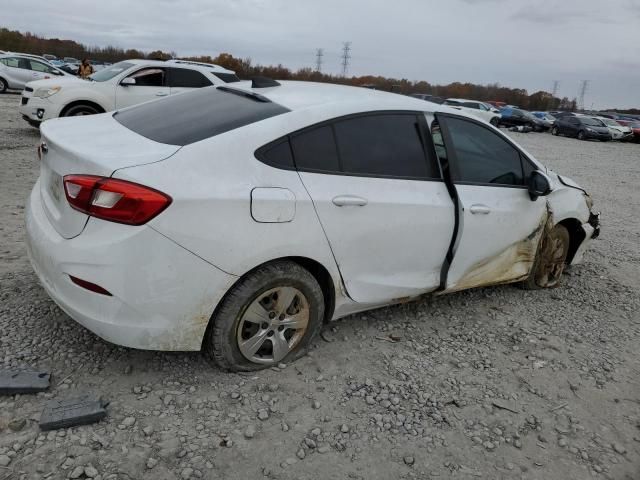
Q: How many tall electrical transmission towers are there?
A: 4